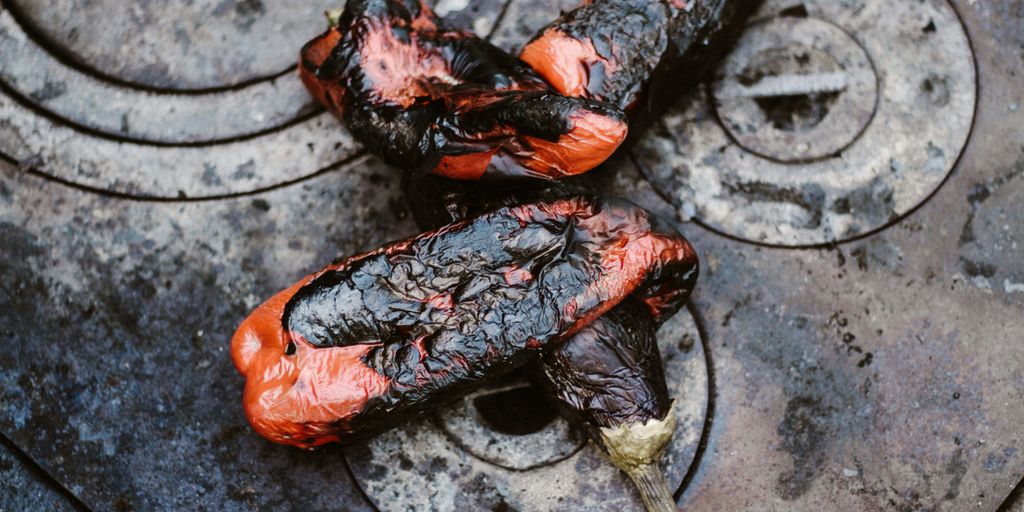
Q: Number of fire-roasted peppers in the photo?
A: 3